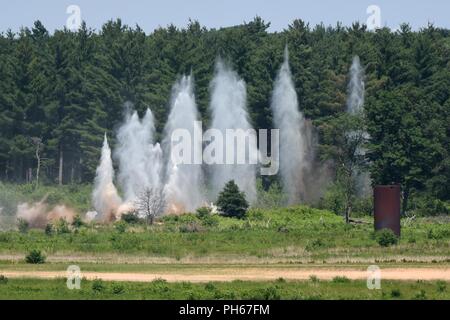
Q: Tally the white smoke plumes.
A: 6